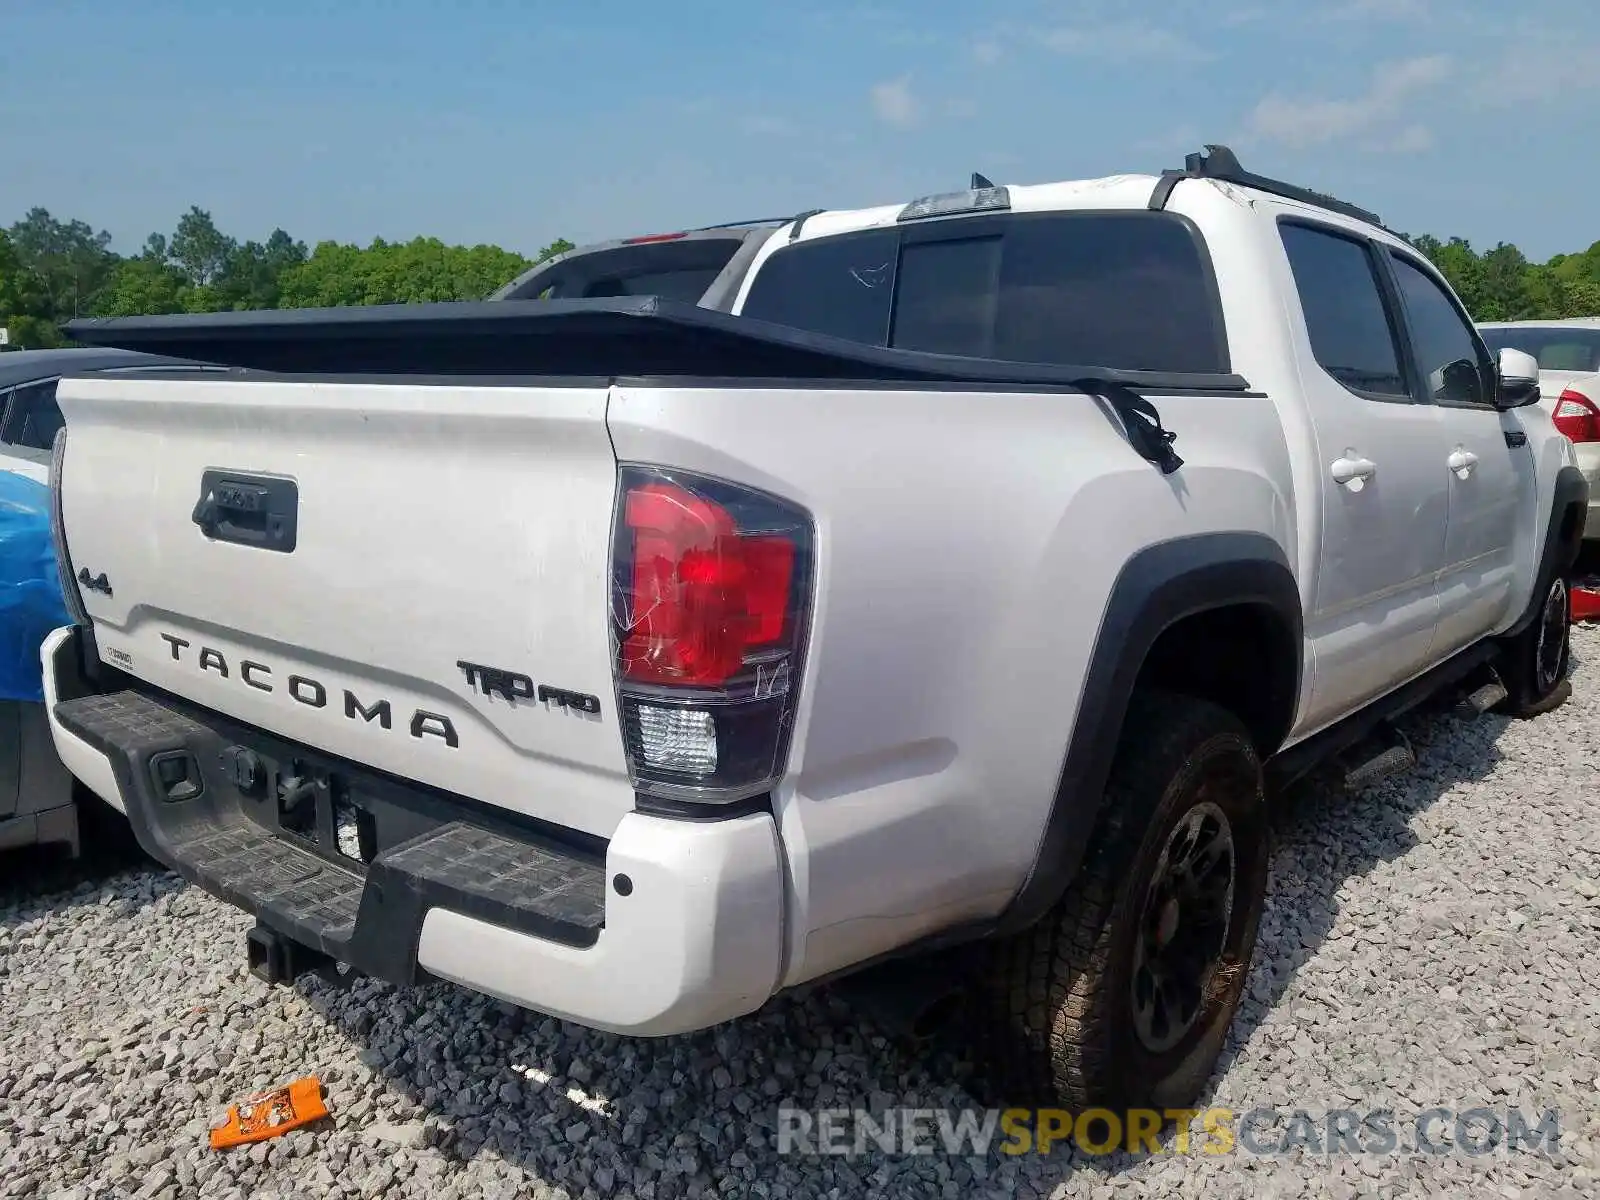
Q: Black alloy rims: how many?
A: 2